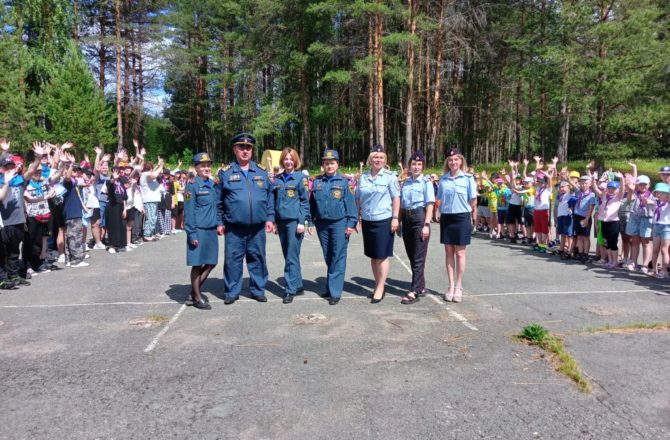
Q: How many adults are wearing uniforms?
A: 7